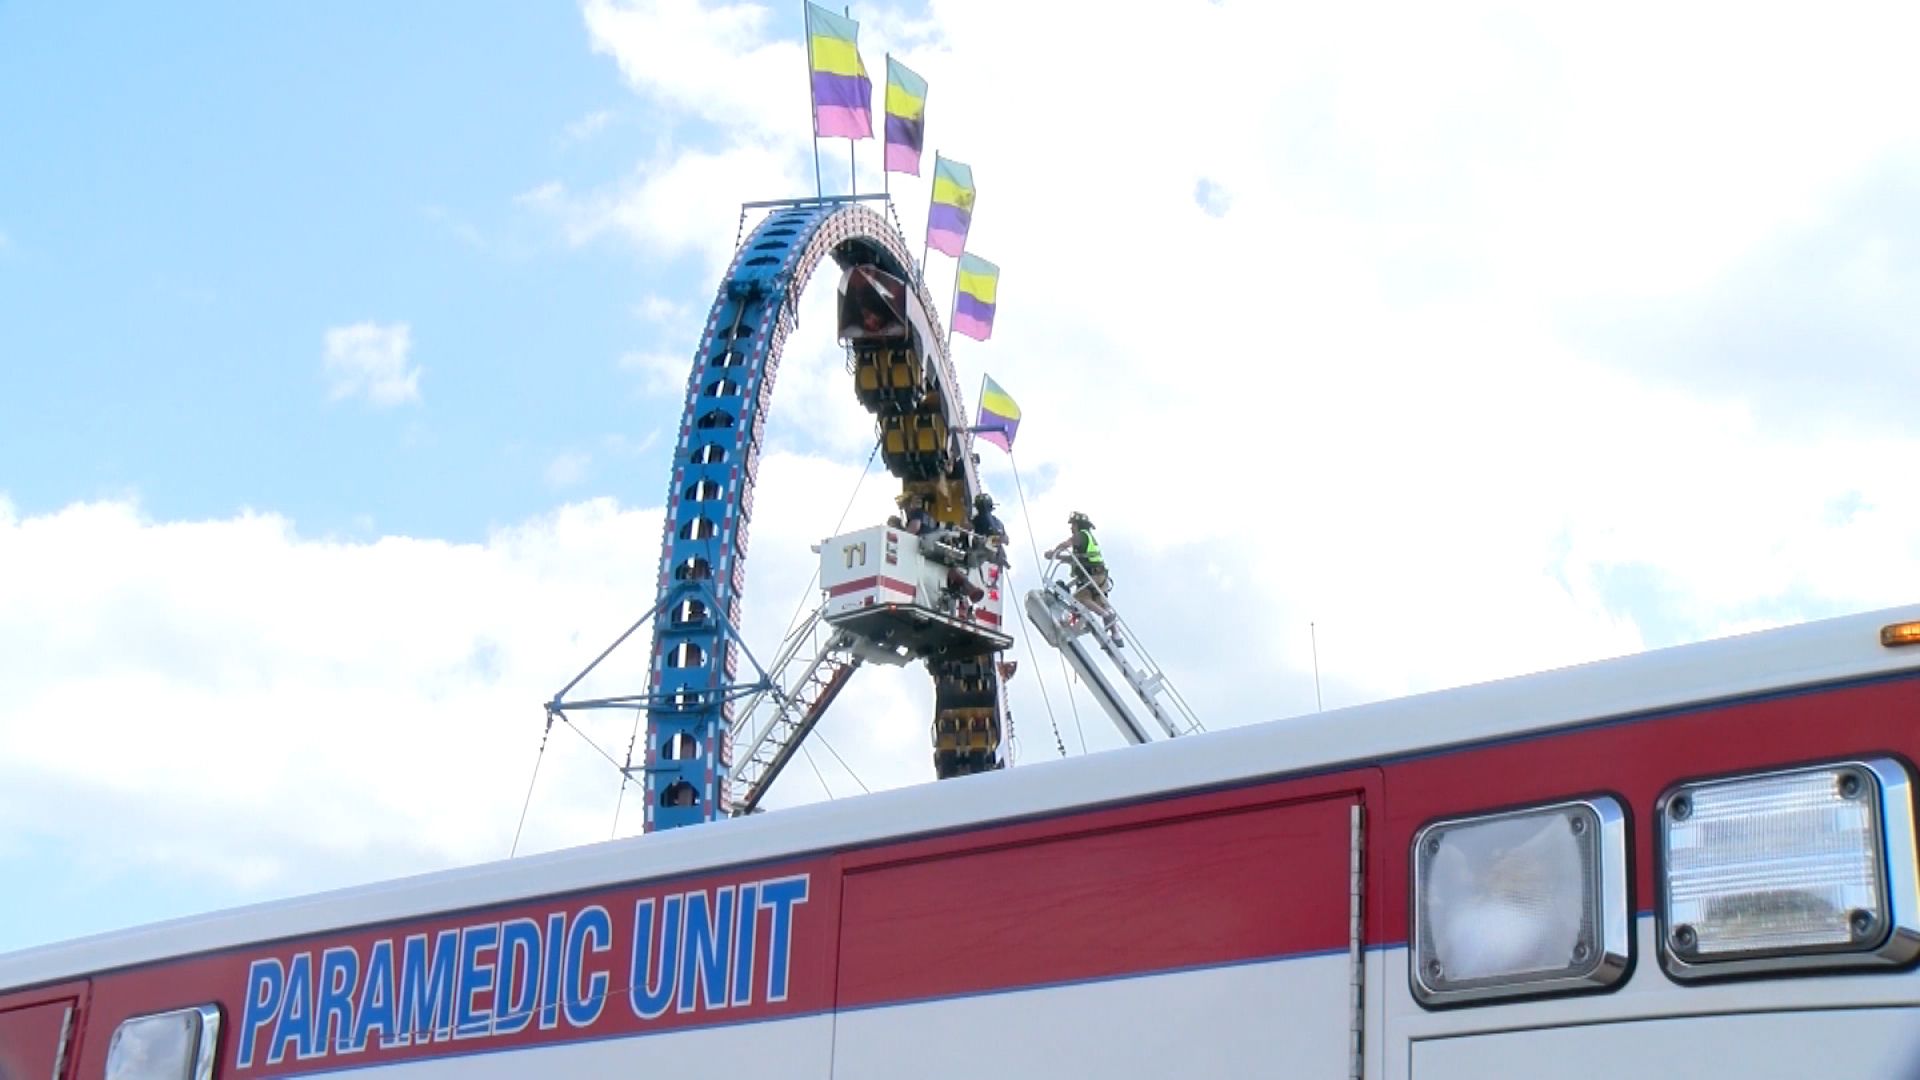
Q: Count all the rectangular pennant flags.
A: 5